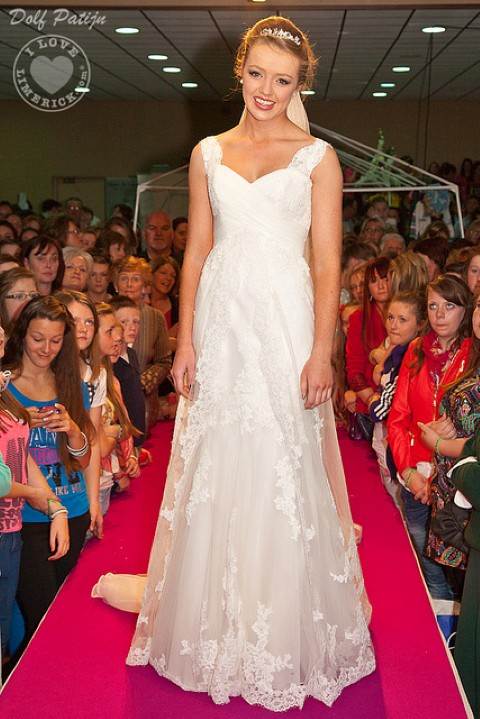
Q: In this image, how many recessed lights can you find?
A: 11